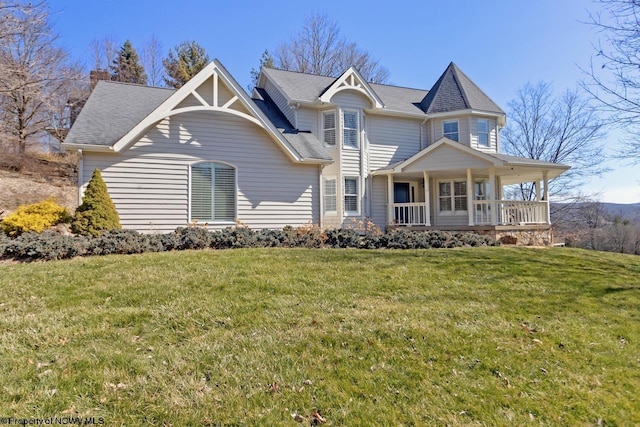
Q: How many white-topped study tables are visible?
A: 0